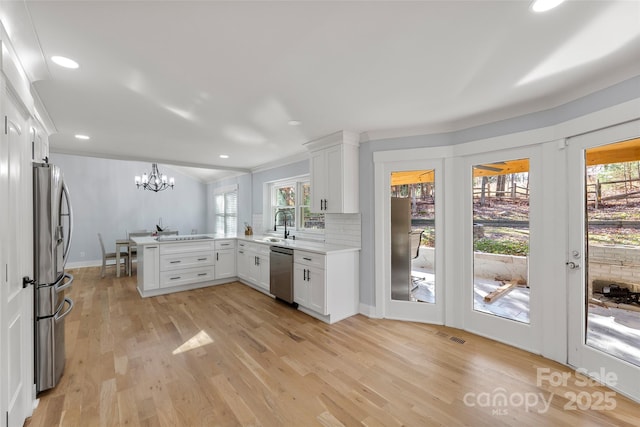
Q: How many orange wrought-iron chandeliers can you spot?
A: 0